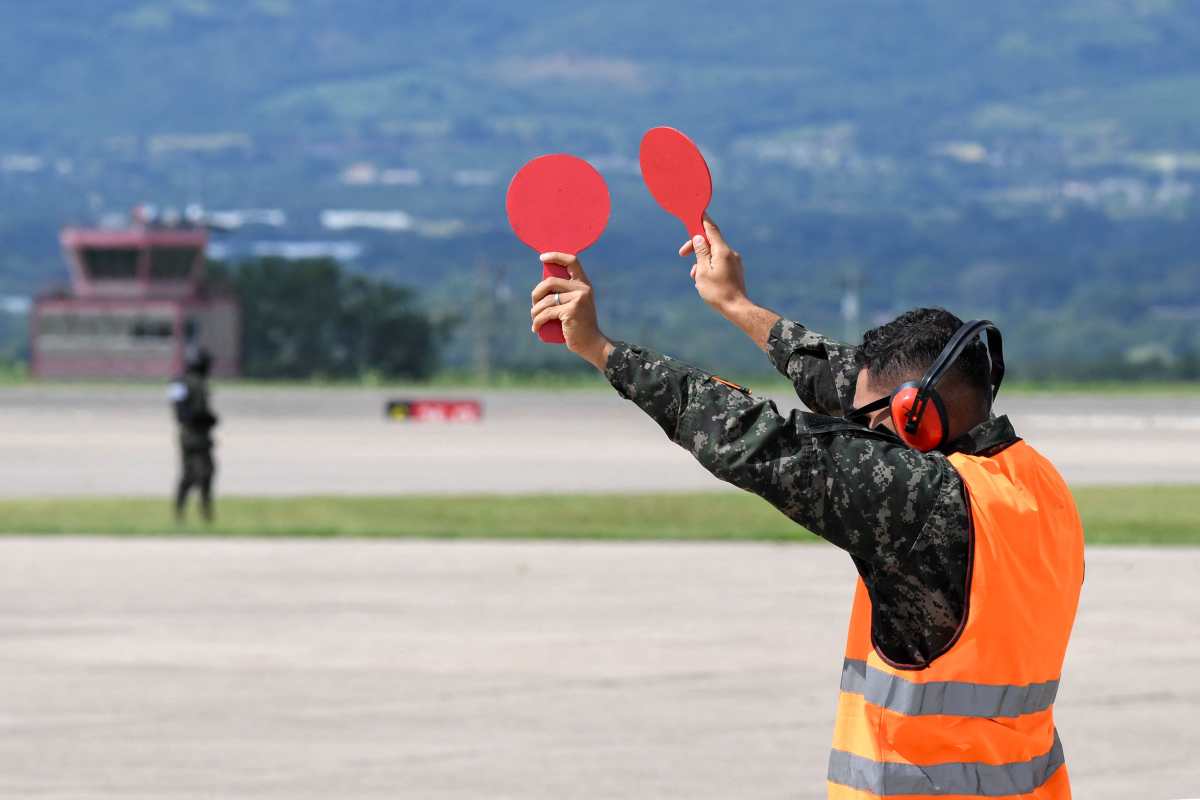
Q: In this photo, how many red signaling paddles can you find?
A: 2